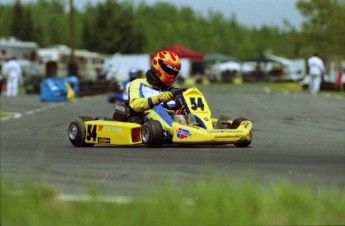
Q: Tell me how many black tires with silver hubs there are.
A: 2